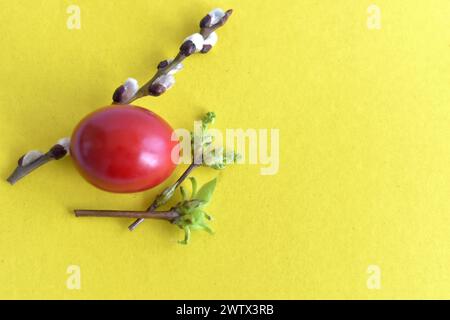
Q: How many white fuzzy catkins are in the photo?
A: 8